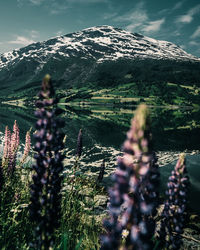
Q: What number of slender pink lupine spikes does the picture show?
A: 3